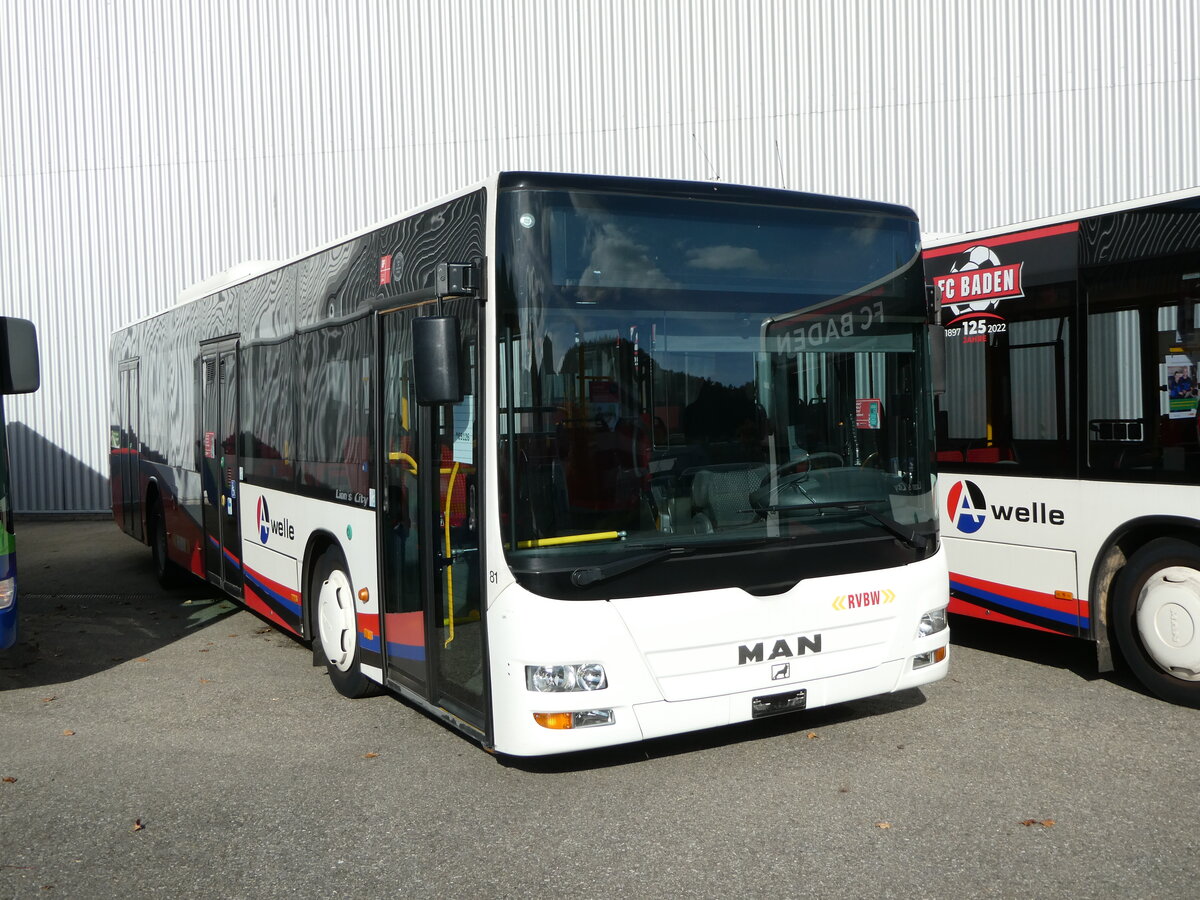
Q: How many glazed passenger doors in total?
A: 3